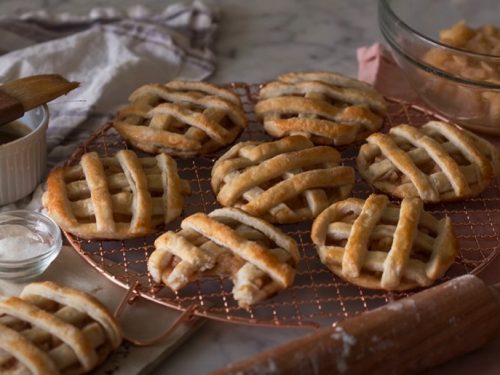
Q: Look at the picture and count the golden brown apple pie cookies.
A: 8